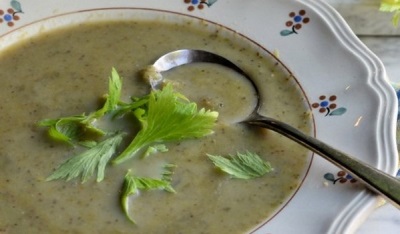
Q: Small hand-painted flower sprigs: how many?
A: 5